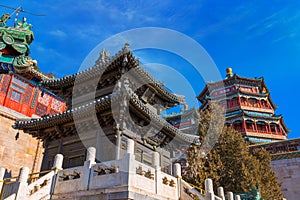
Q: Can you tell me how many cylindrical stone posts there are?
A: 11